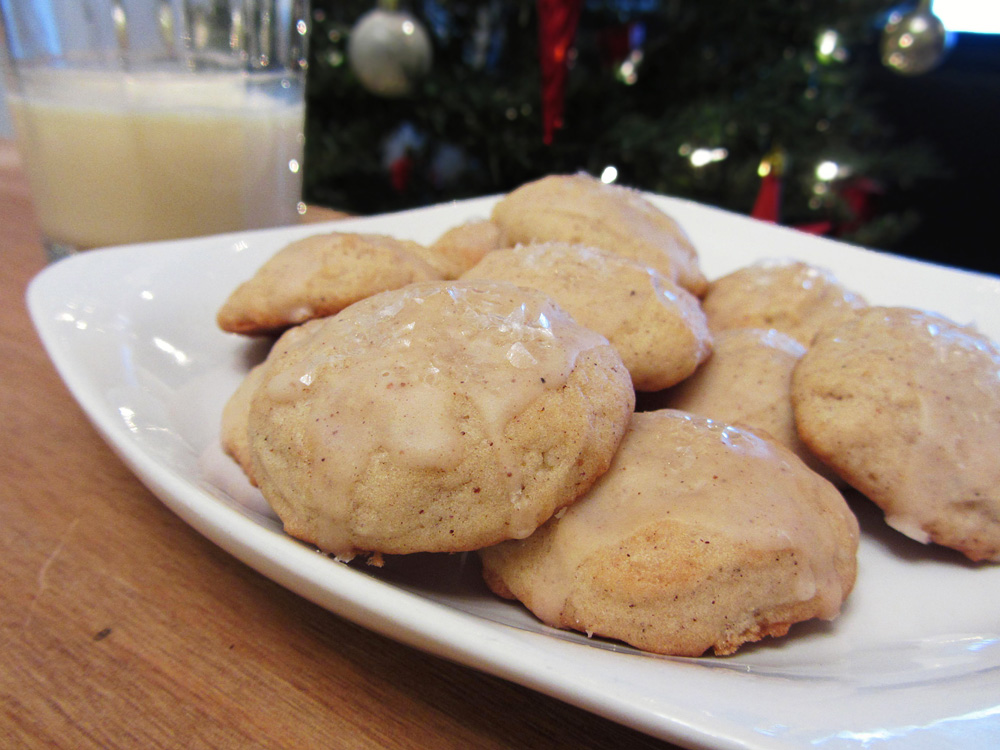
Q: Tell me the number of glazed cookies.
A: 10